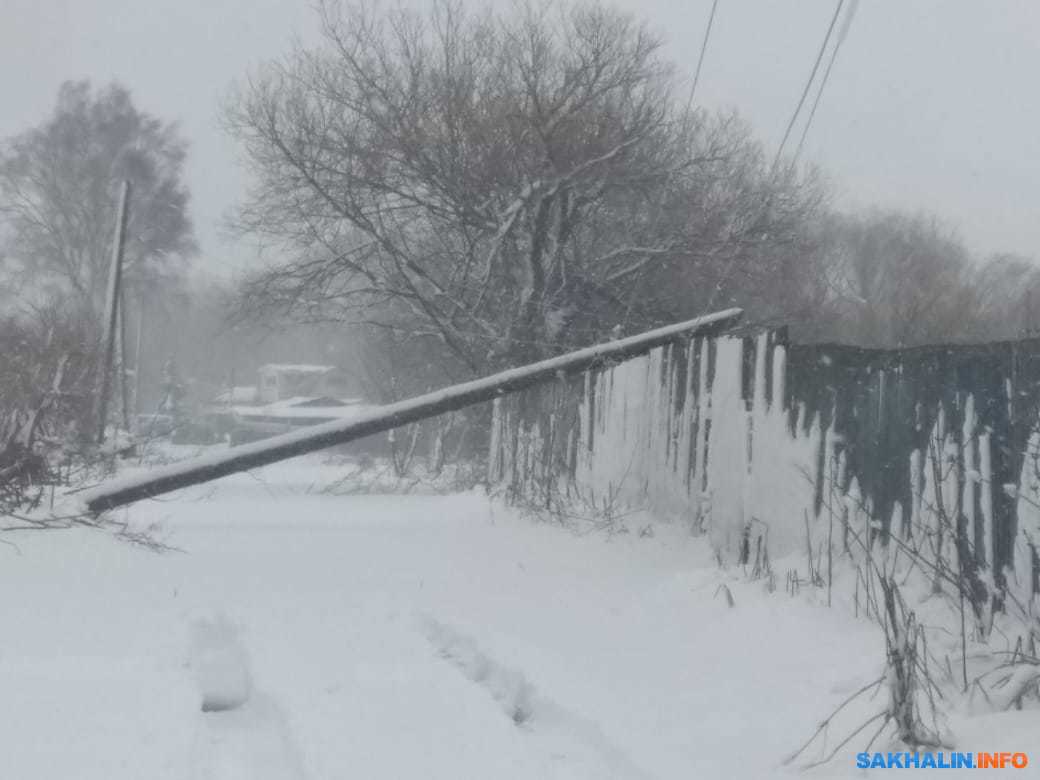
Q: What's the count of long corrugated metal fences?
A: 1